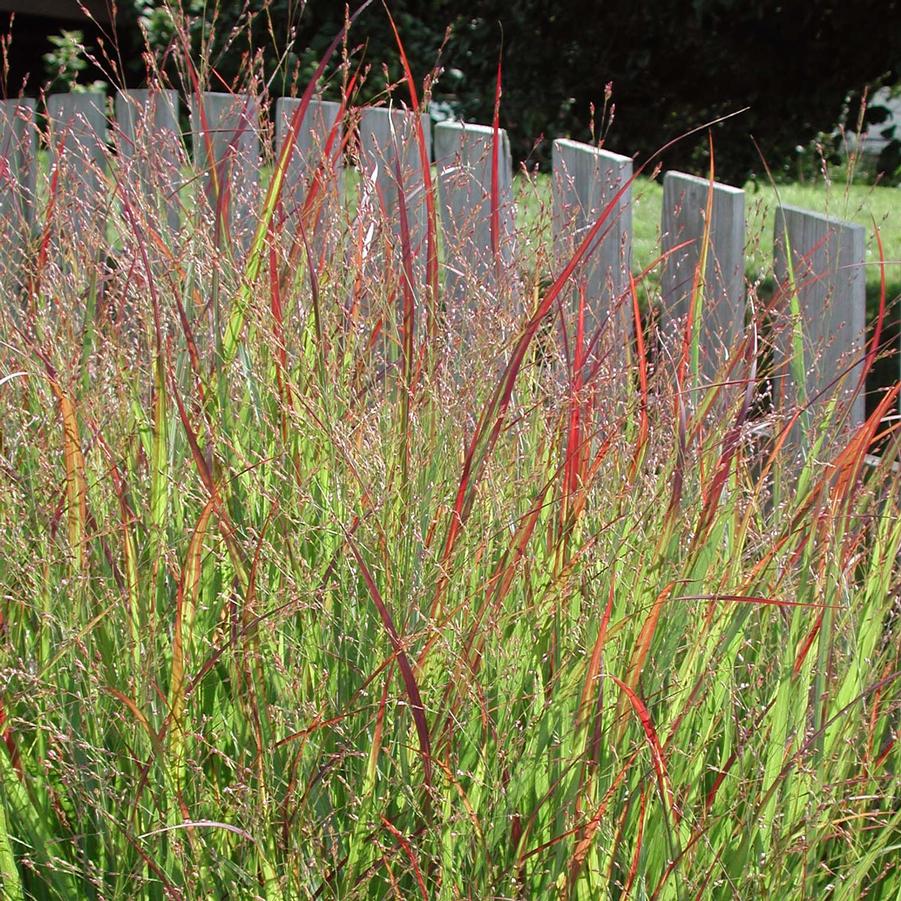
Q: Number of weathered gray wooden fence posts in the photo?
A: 10